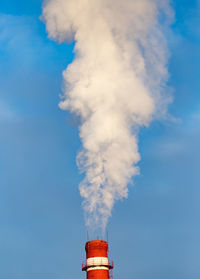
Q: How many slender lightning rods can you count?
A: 3